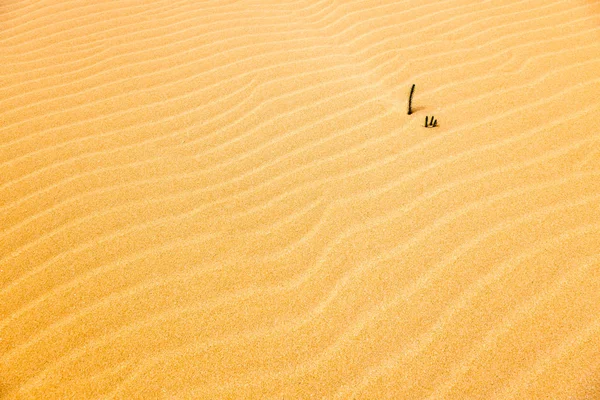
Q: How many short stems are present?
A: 3